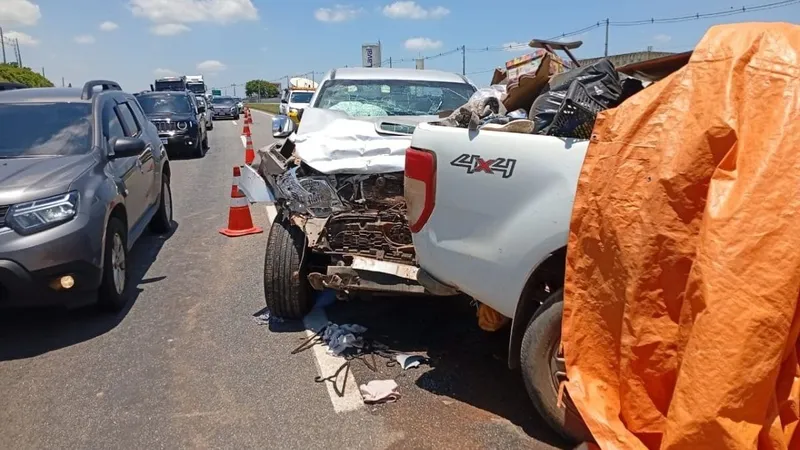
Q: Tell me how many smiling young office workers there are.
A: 0